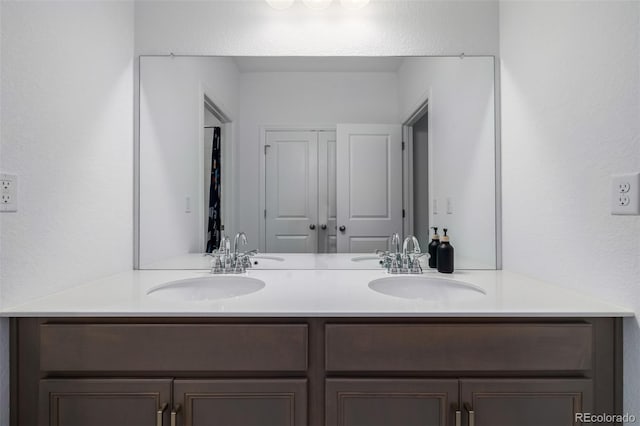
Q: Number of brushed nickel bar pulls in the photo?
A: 4